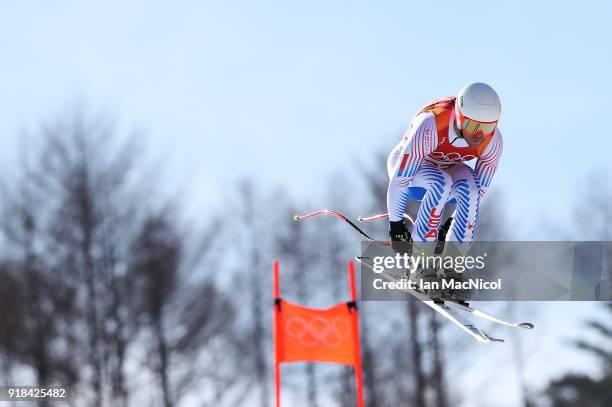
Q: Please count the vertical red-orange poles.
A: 2